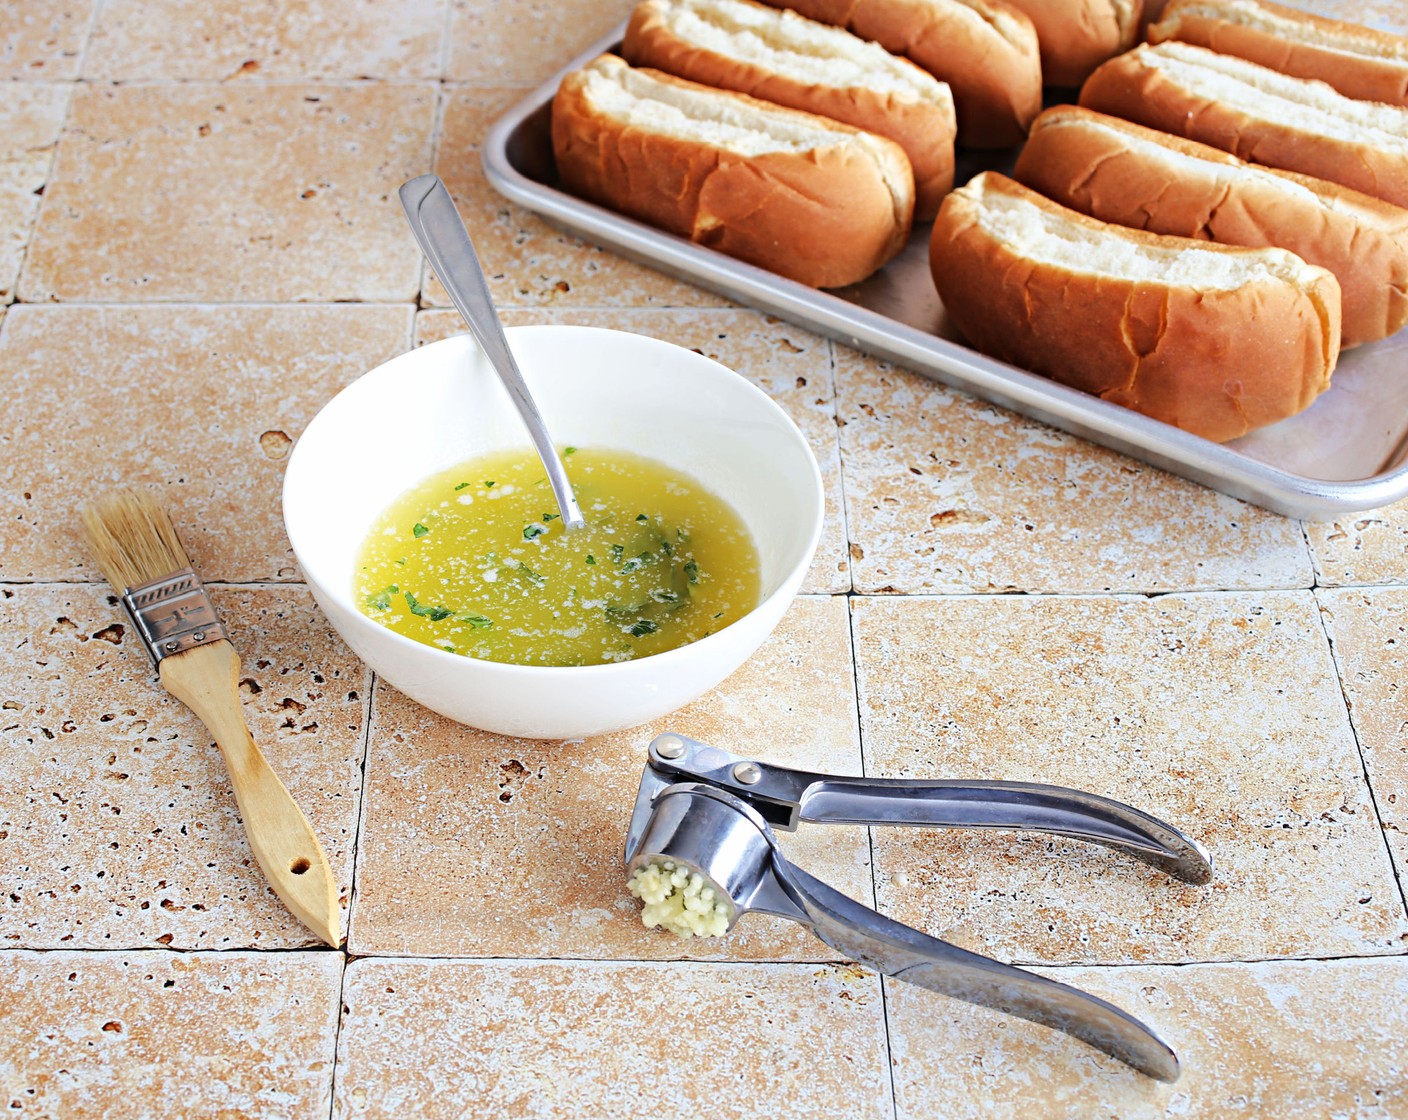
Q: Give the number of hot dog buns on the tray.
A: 8